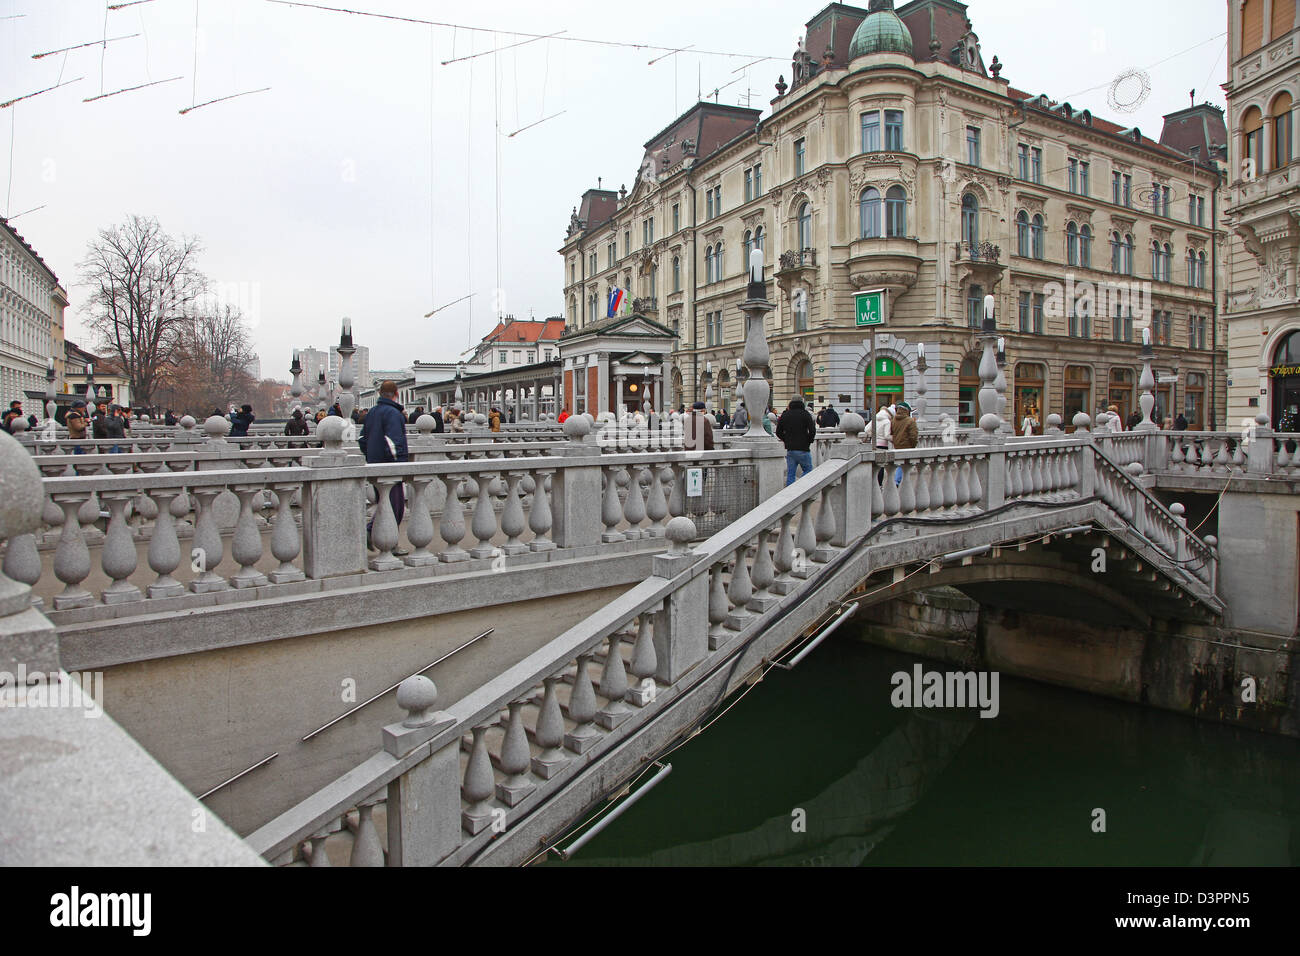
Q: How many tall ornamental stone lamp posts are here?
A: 14